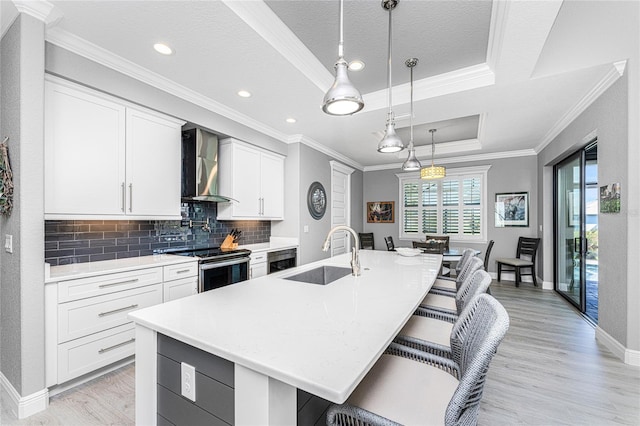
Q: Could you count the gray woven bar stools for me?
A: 4